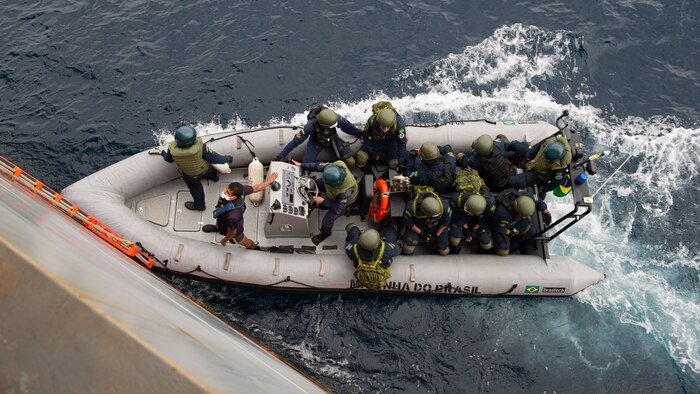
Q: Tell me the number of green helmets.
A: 8